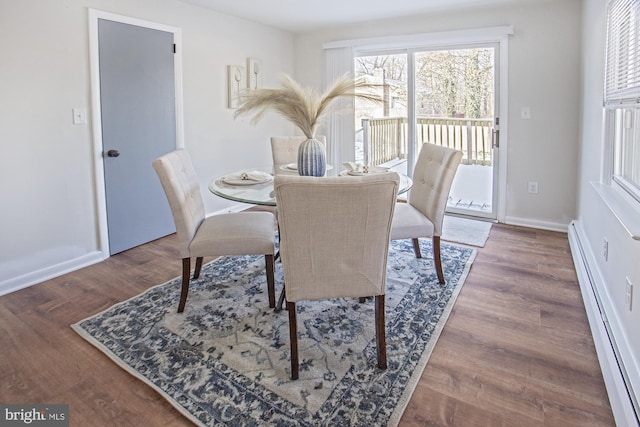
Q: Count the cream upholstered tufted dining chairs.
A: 4